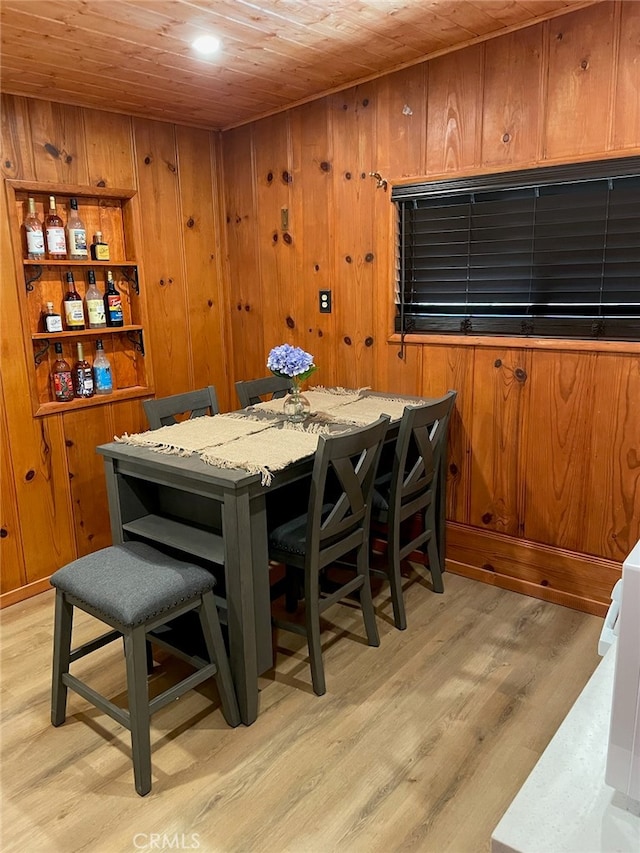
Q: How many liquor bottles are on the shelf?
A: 11